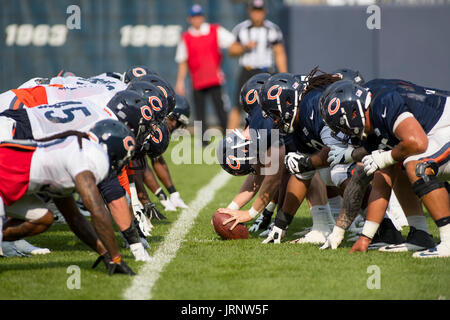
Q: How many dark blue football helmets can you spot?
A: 12